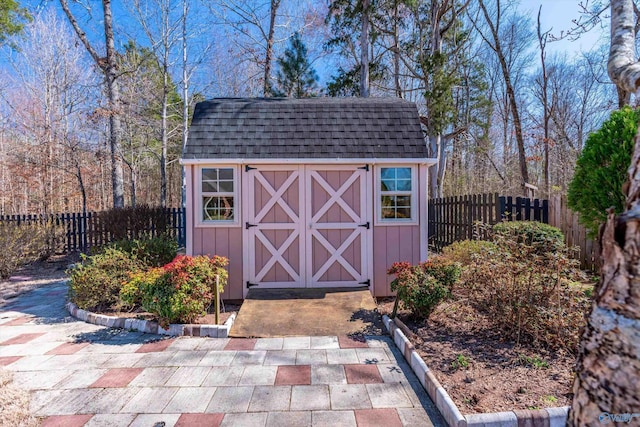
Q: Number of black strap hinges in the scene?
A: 6